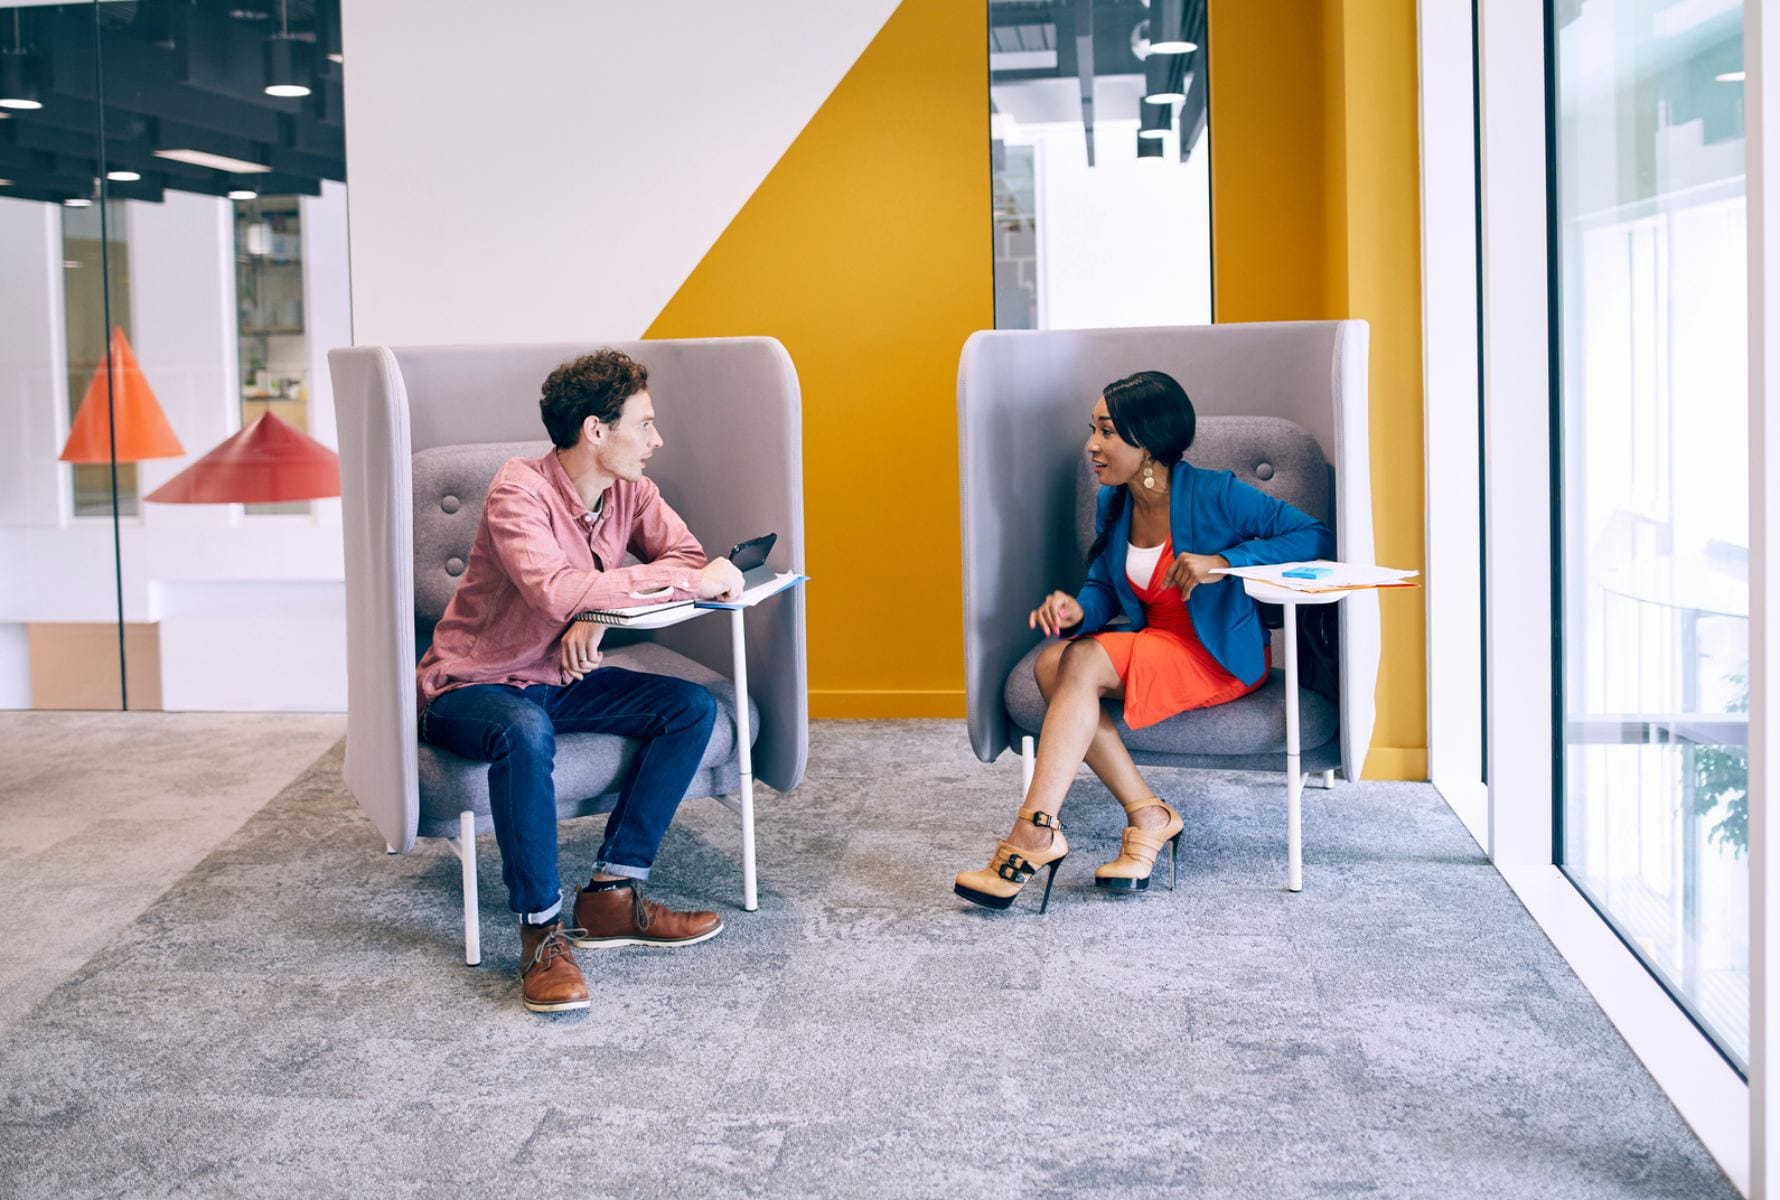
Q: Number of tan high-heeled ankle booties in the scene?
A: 2